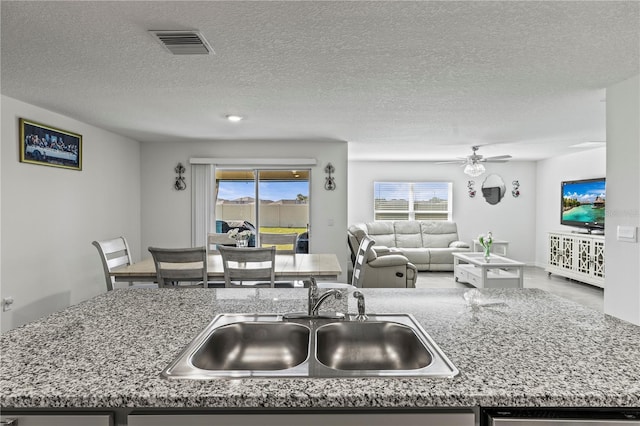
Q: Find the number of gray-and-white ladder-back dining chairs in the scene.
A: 6